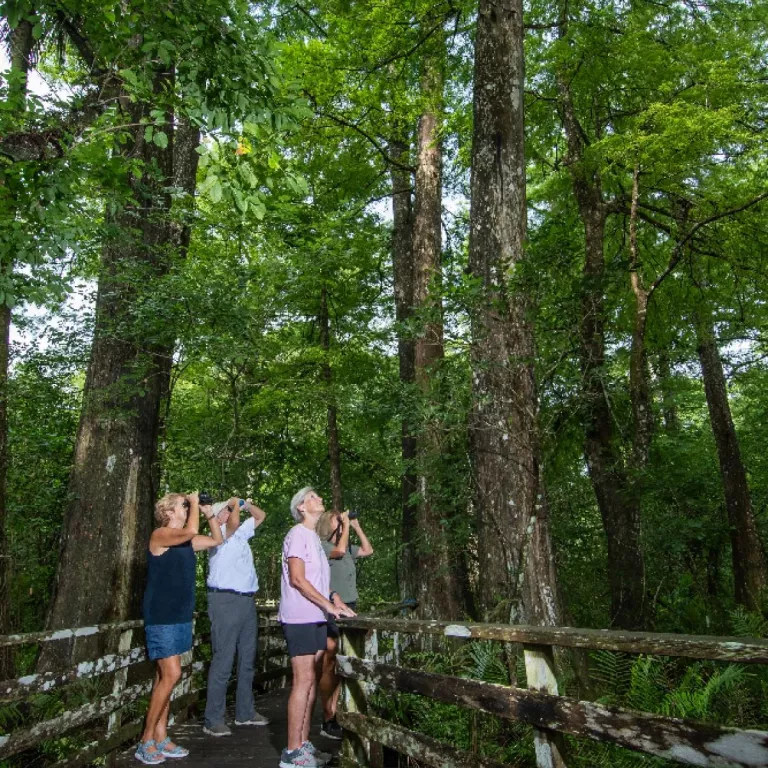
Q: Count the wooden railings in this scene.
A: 2